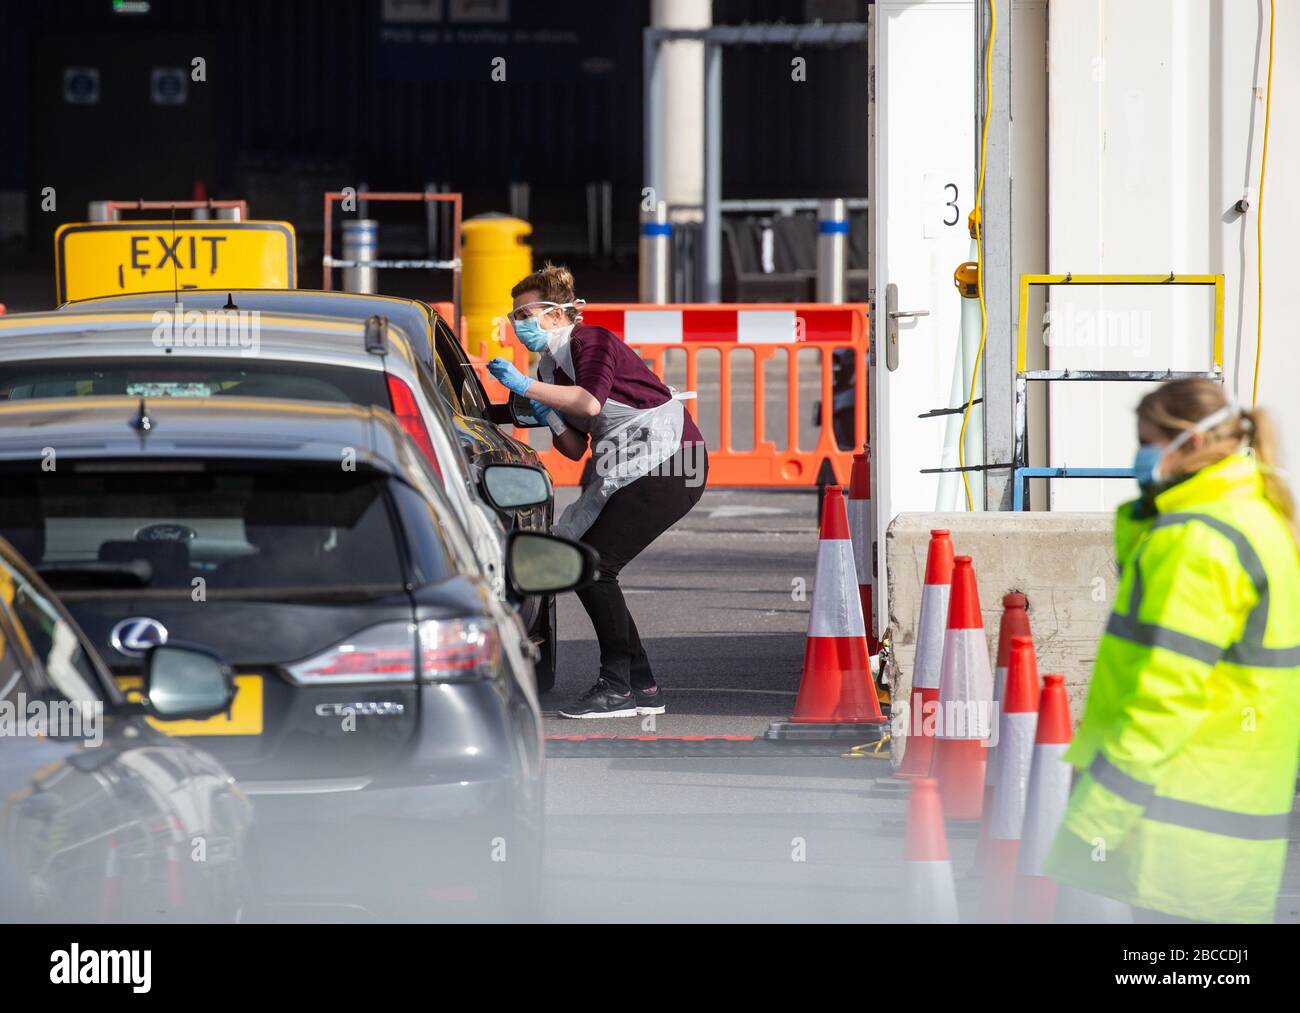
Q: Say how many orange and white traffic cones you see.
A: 8